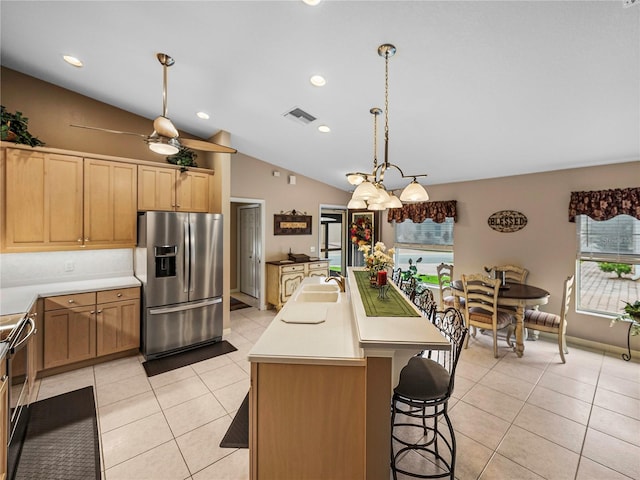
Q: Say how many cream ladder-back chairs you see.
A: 4